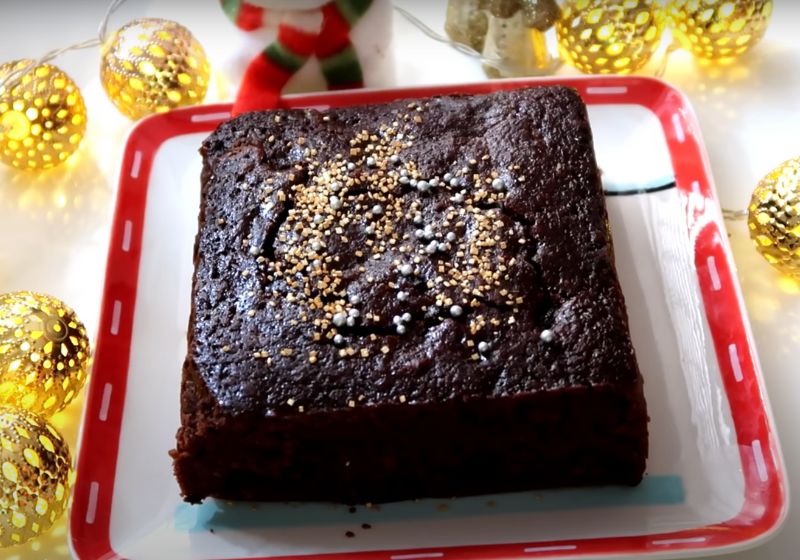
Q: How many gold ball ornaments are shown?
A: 7